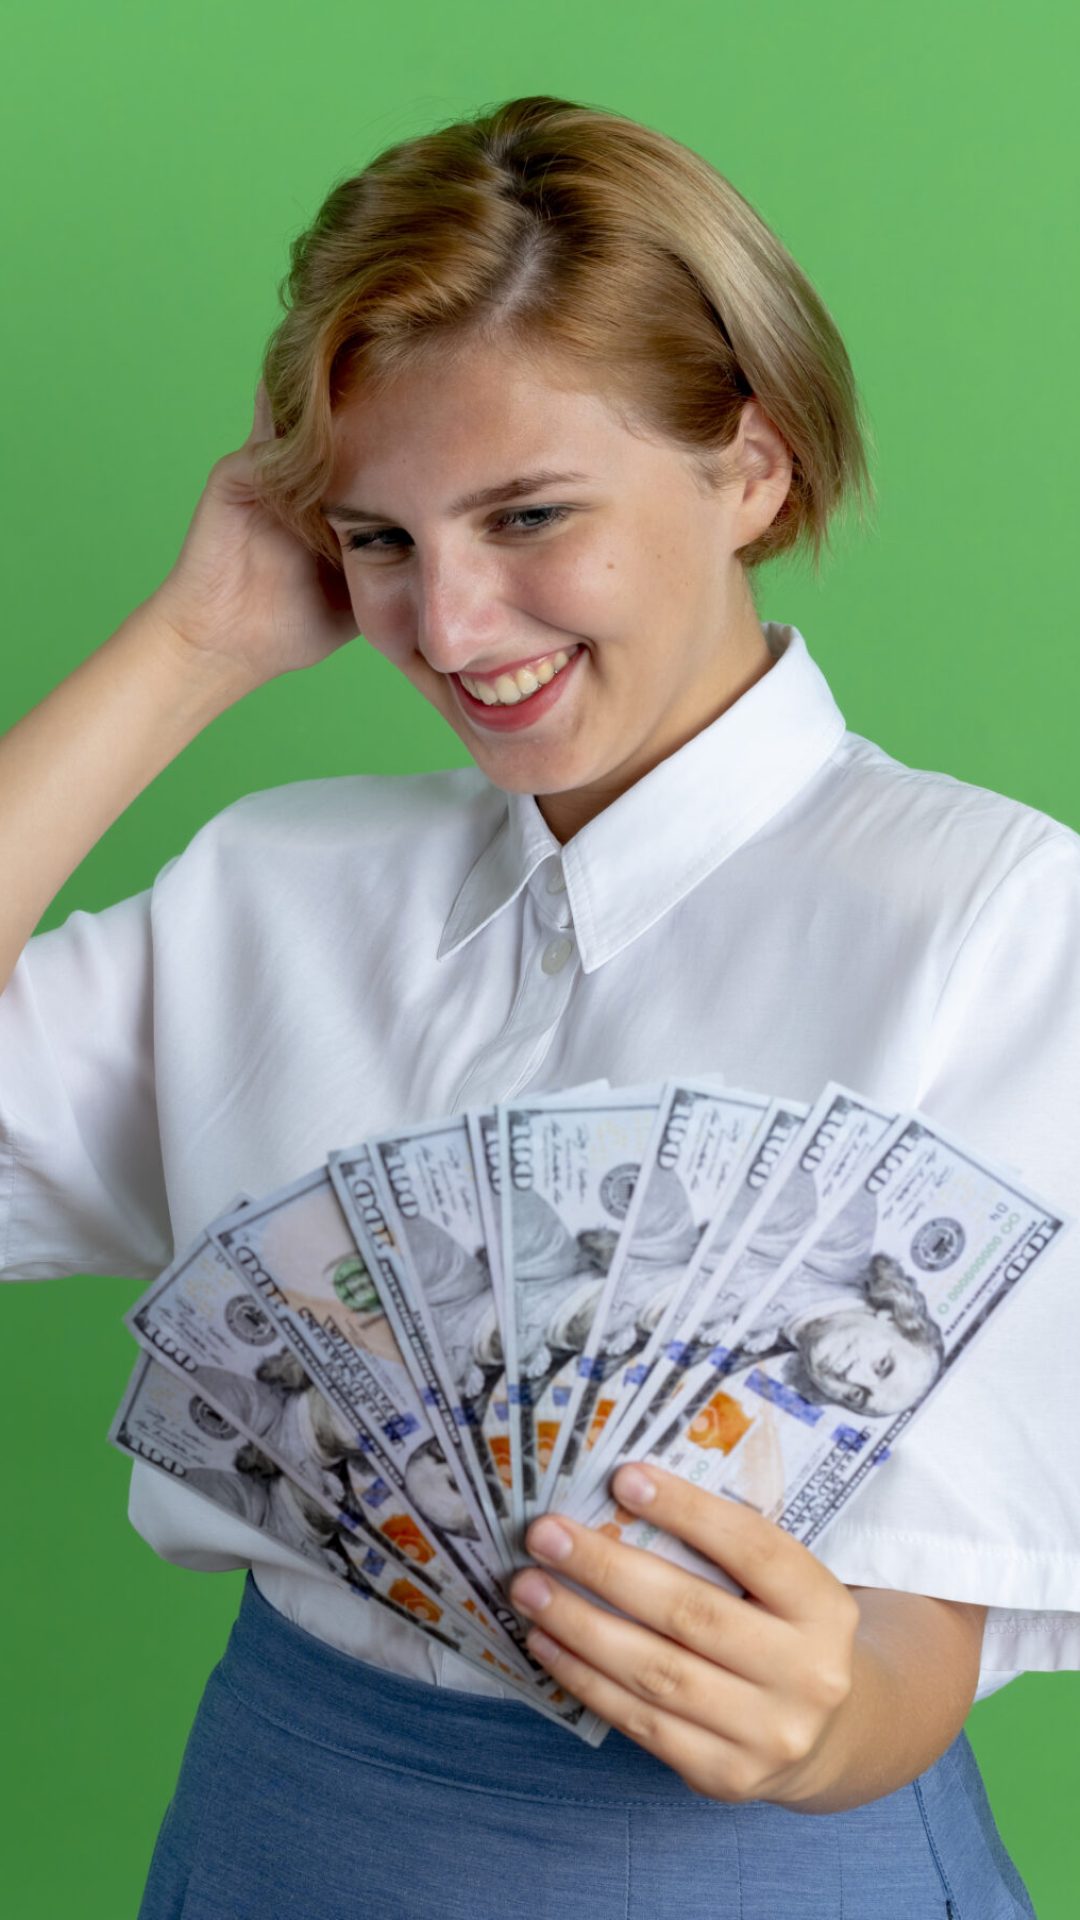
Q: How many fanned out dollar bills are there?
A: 11